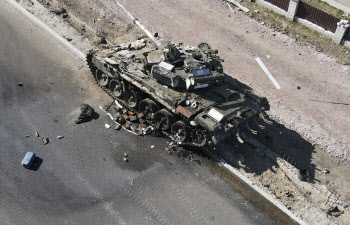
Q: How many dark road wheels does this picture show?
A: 6